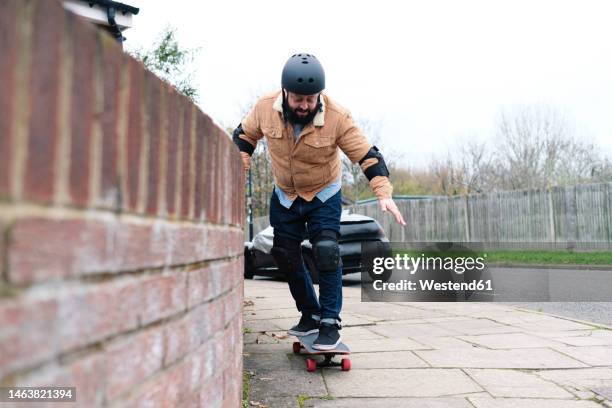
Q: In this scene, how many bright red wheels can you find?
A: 3